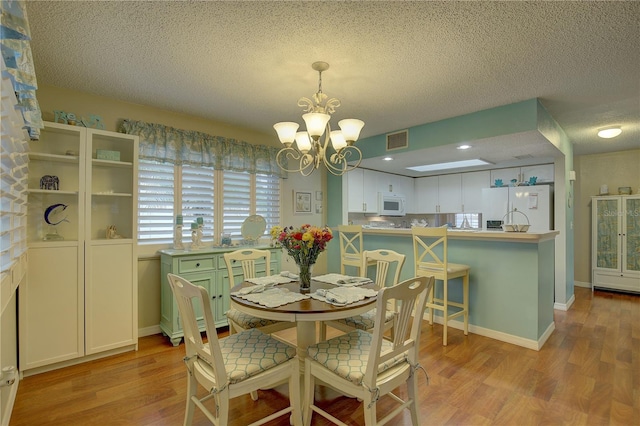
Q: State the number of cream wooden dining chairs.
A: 4